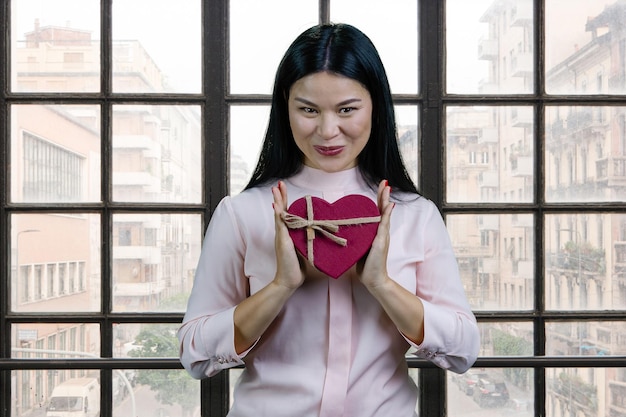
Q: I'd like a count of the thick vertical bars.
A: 2